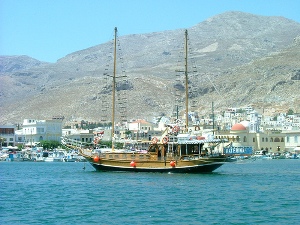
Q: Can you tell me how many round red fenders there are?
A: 3